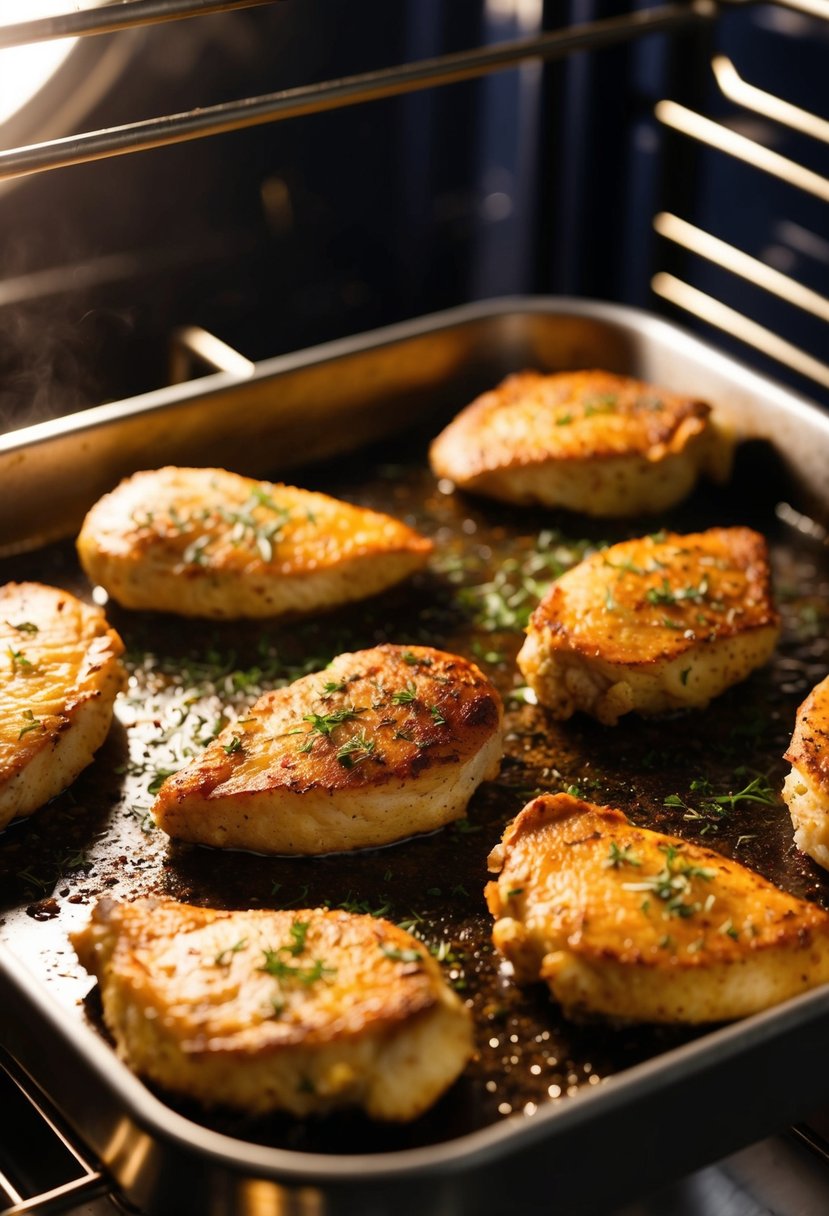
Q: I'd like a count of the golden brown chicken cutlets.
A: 8